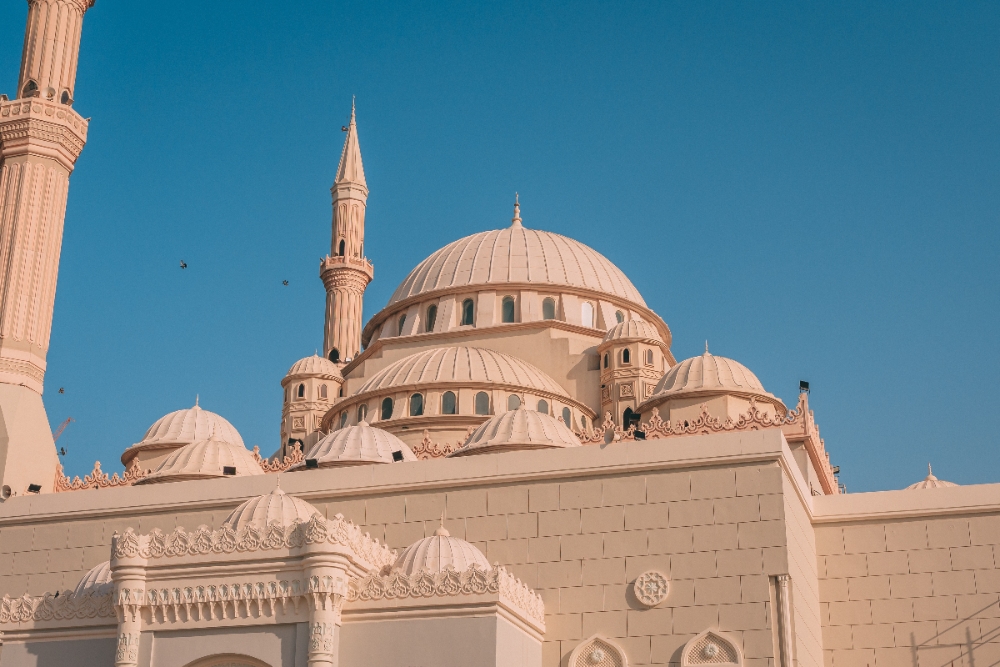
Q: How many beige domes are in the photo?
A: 13